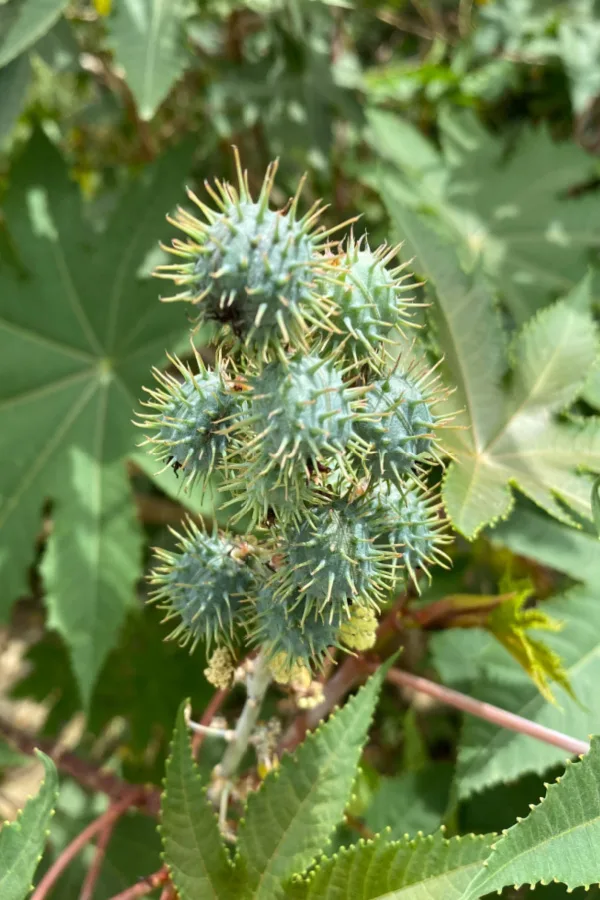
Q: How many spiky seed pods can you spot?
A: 10